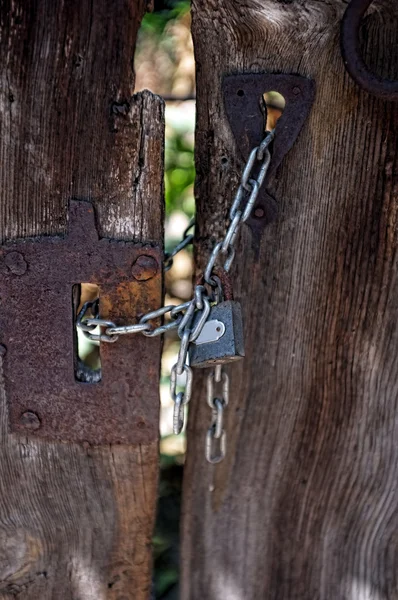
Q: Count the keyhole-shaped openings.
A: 1